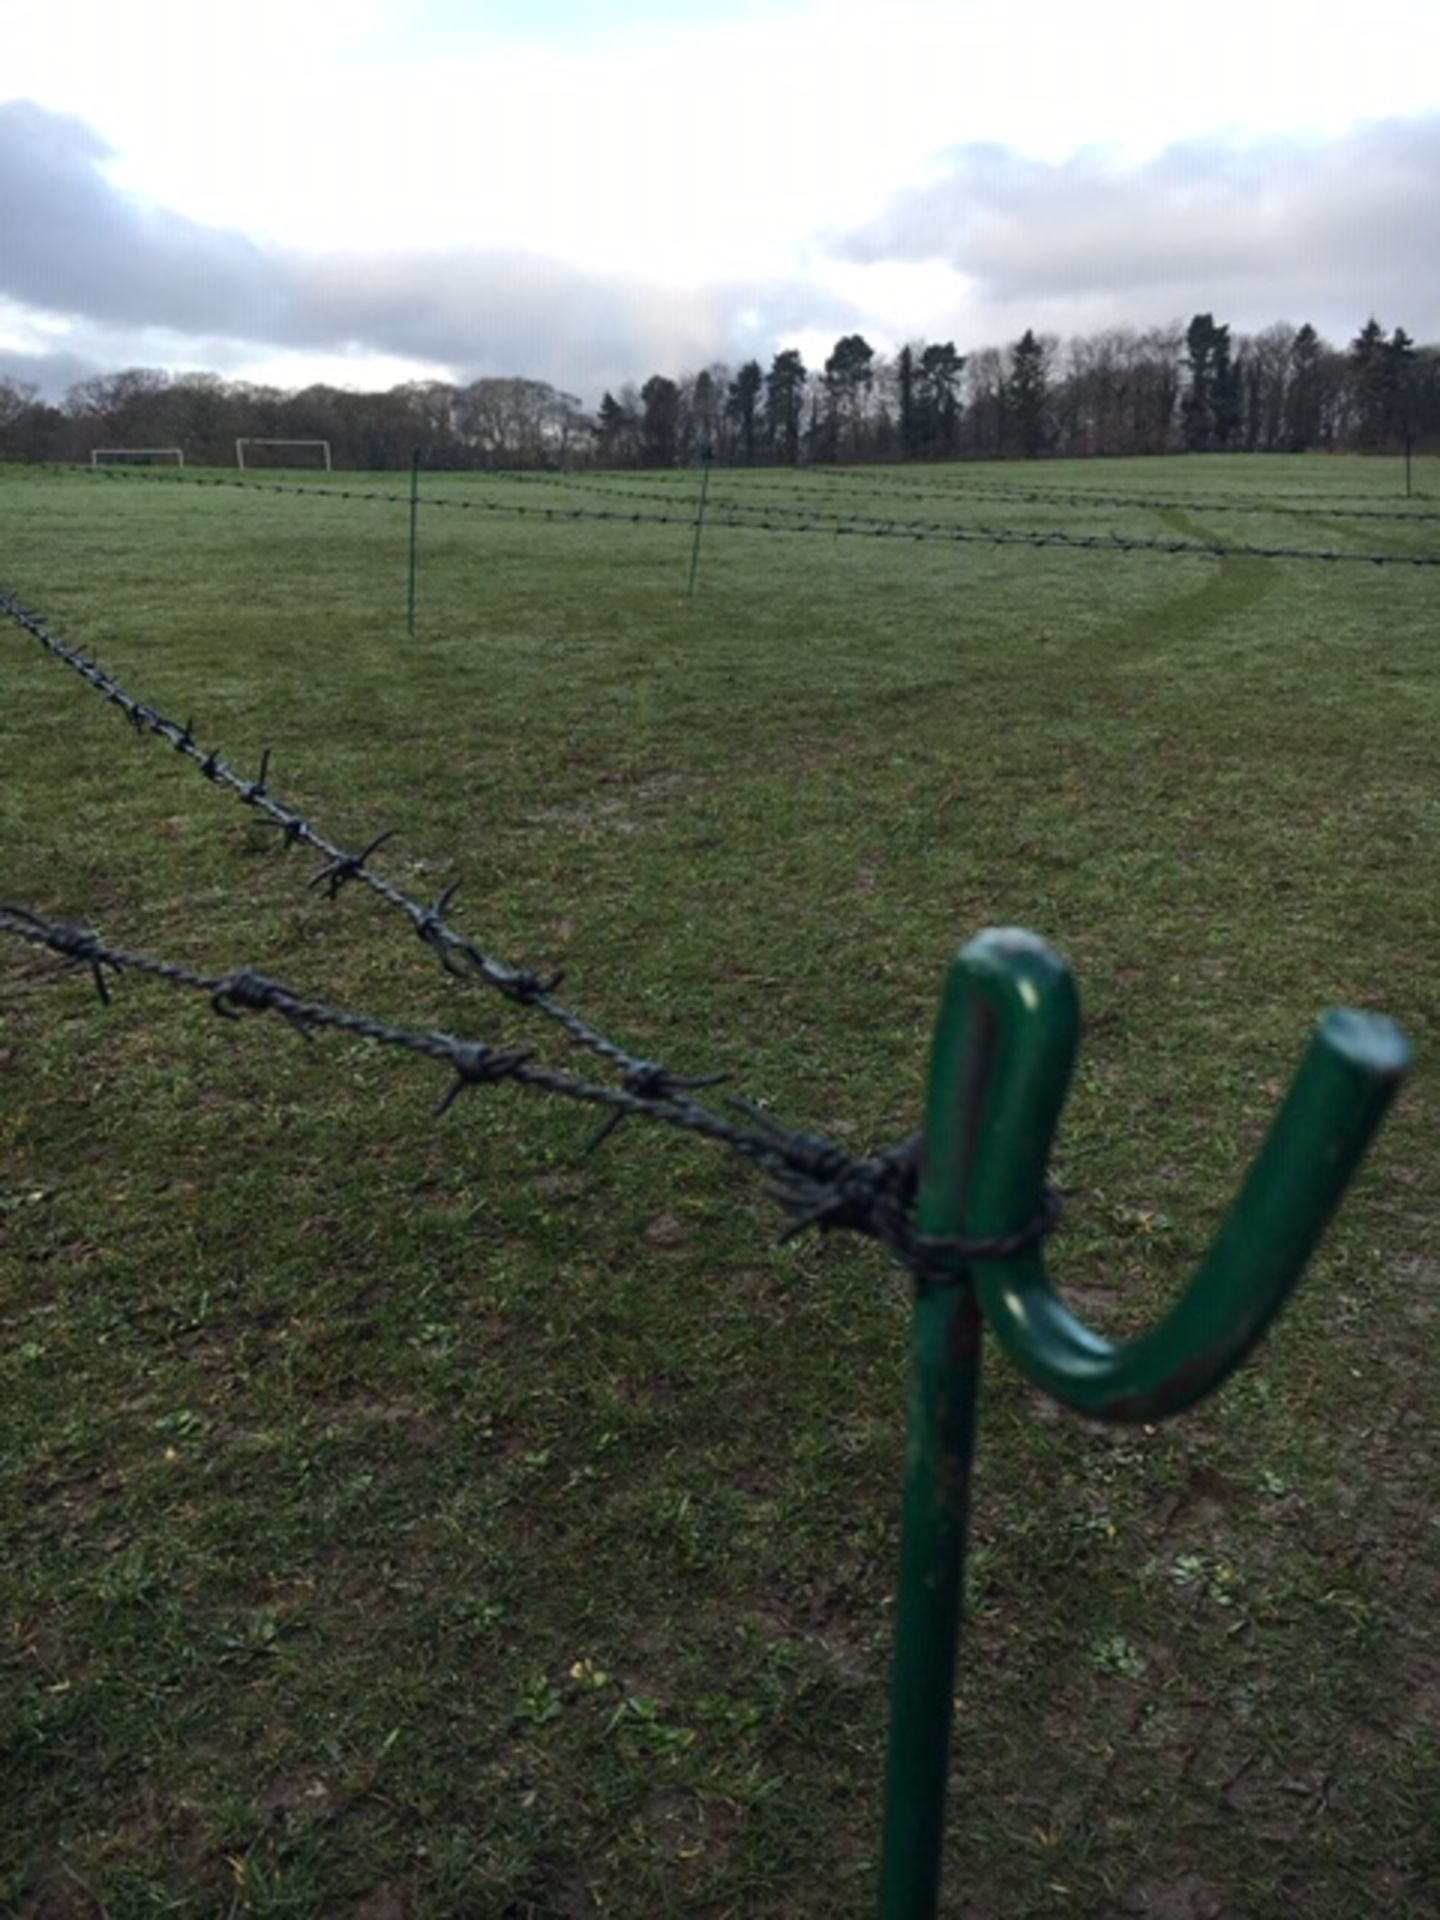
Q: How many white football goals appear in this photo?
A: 2